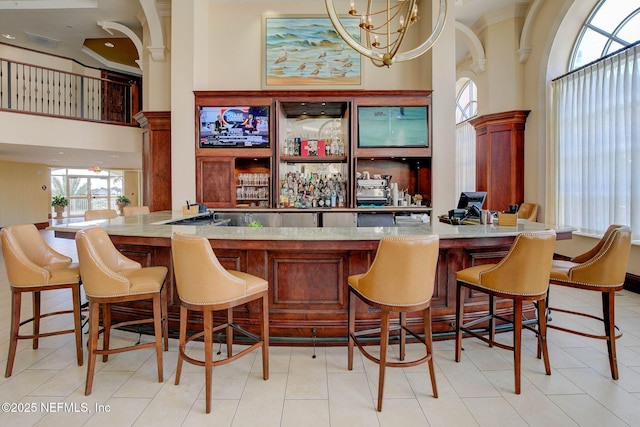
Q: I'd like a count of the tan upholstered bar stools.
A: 9